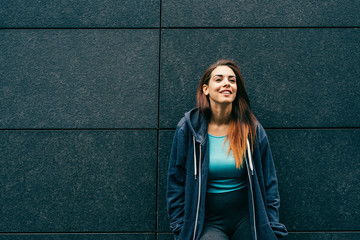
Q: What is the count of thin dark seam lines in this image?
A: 4